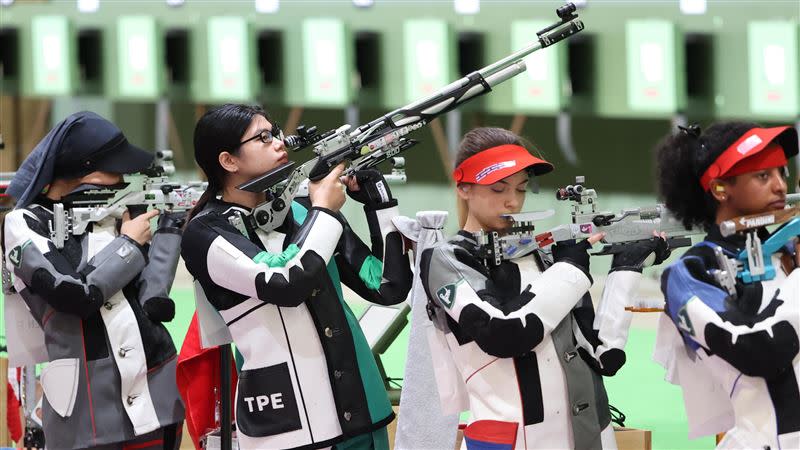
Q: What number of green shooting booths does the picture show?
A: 8